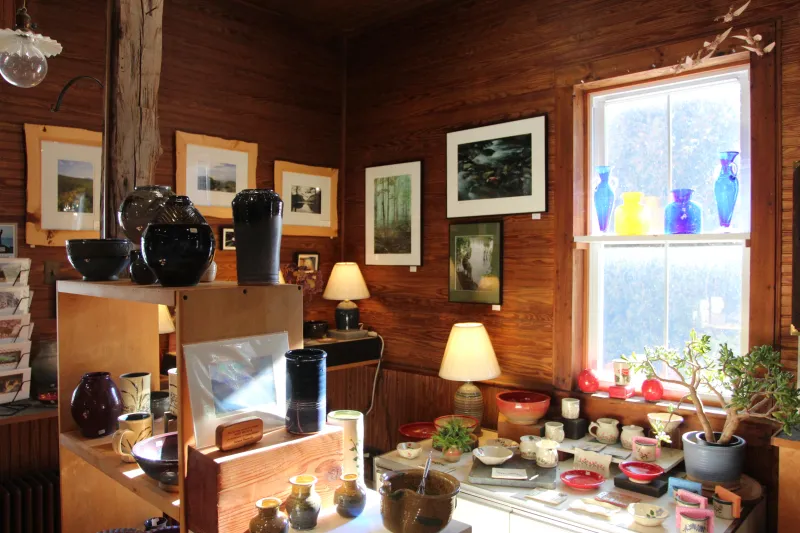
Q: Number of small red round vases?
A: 2